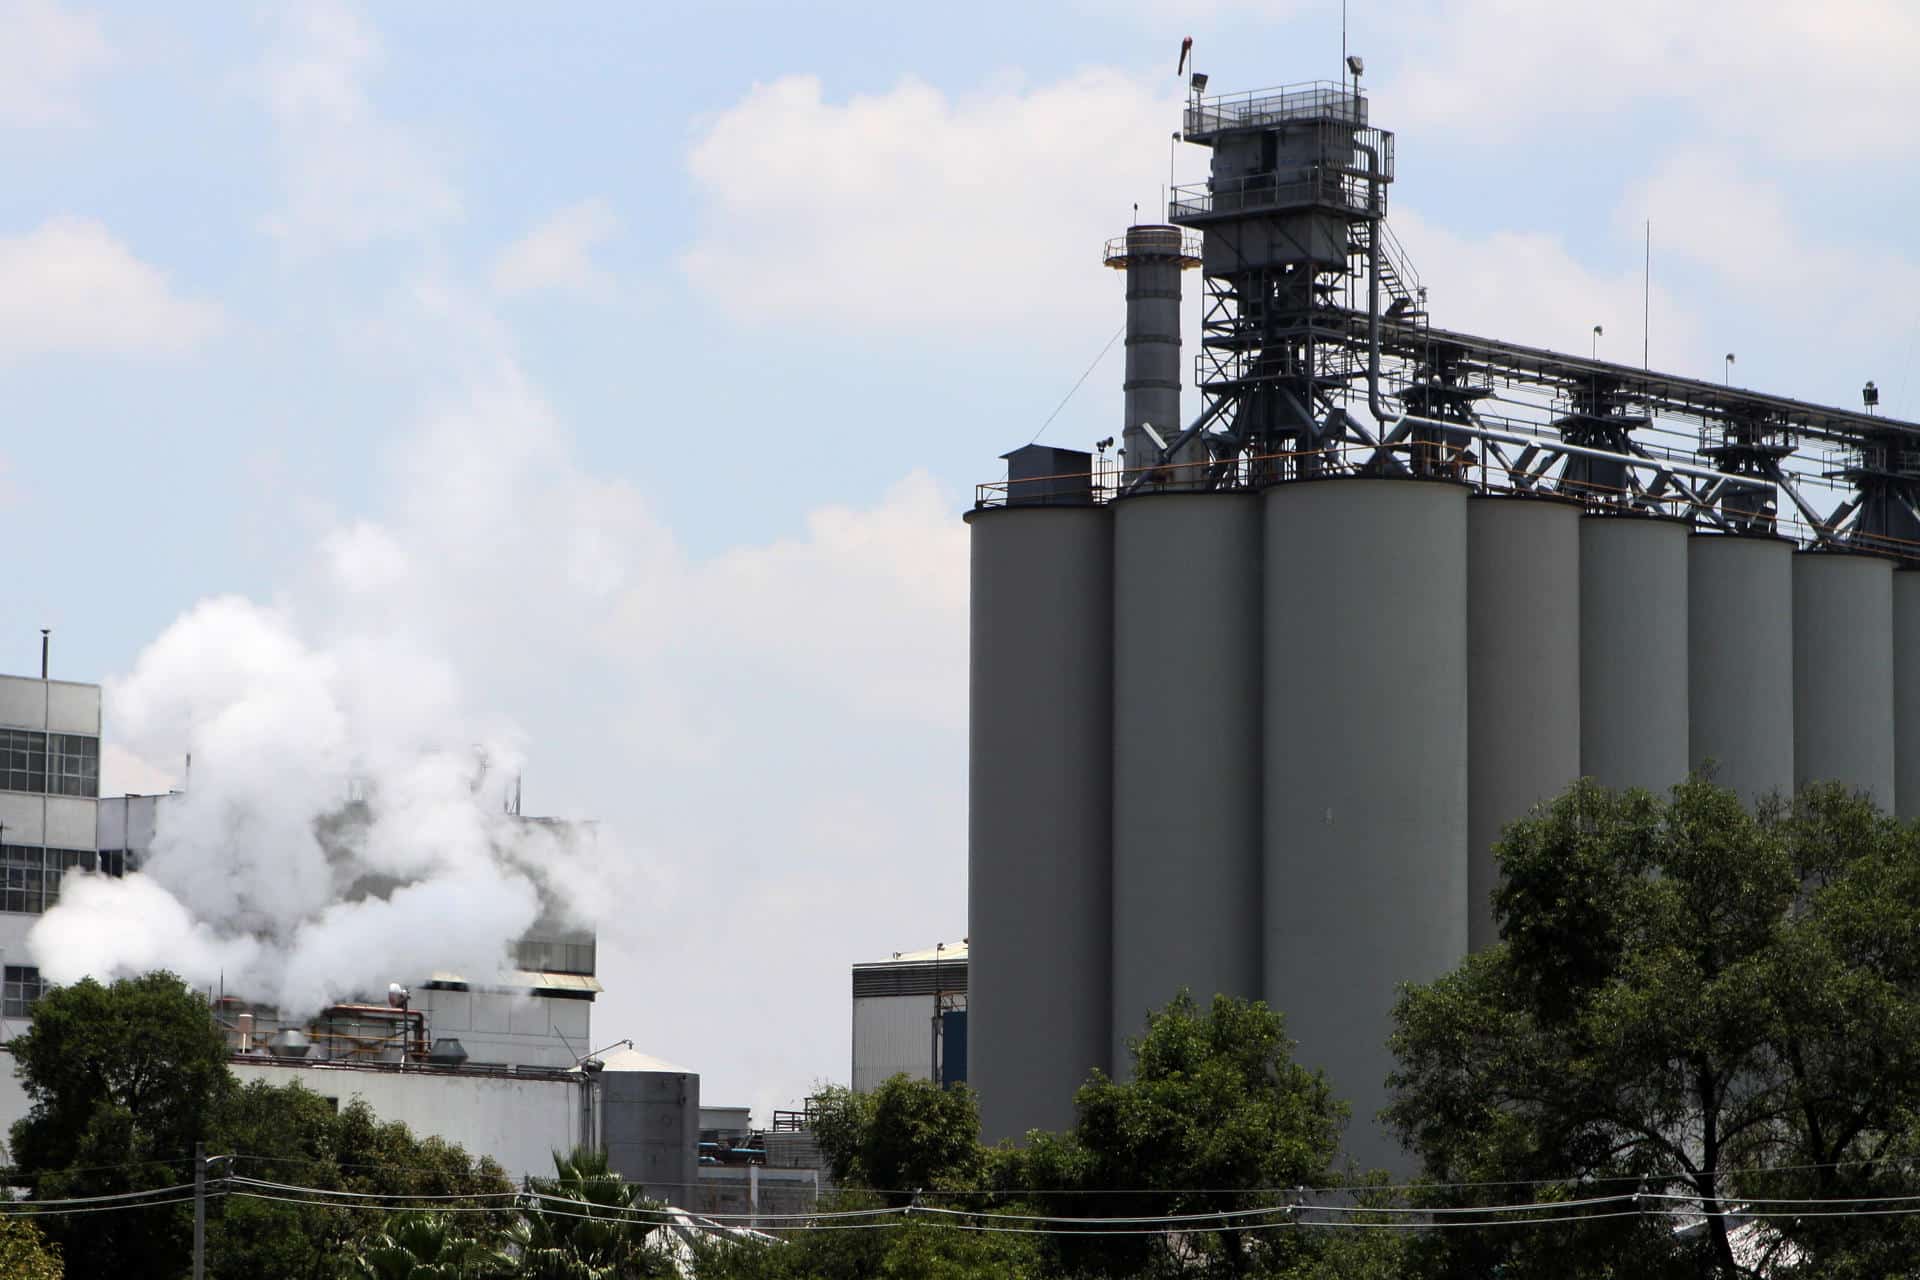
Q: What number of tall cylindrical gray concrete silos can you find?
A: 8